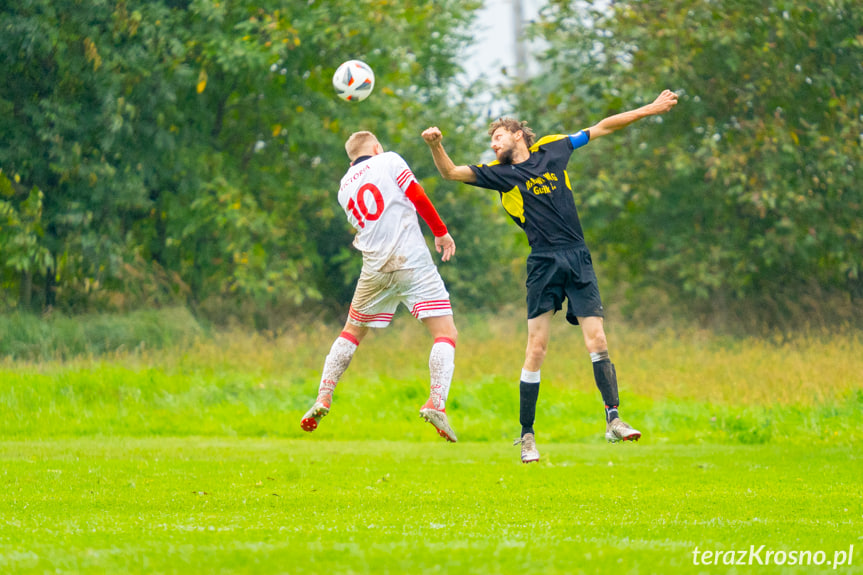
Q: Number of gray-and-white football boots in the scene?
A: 2